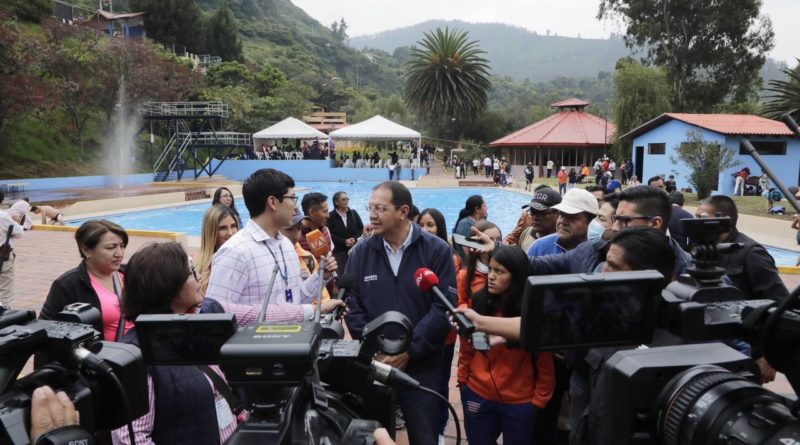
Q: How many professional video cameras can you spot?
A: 3